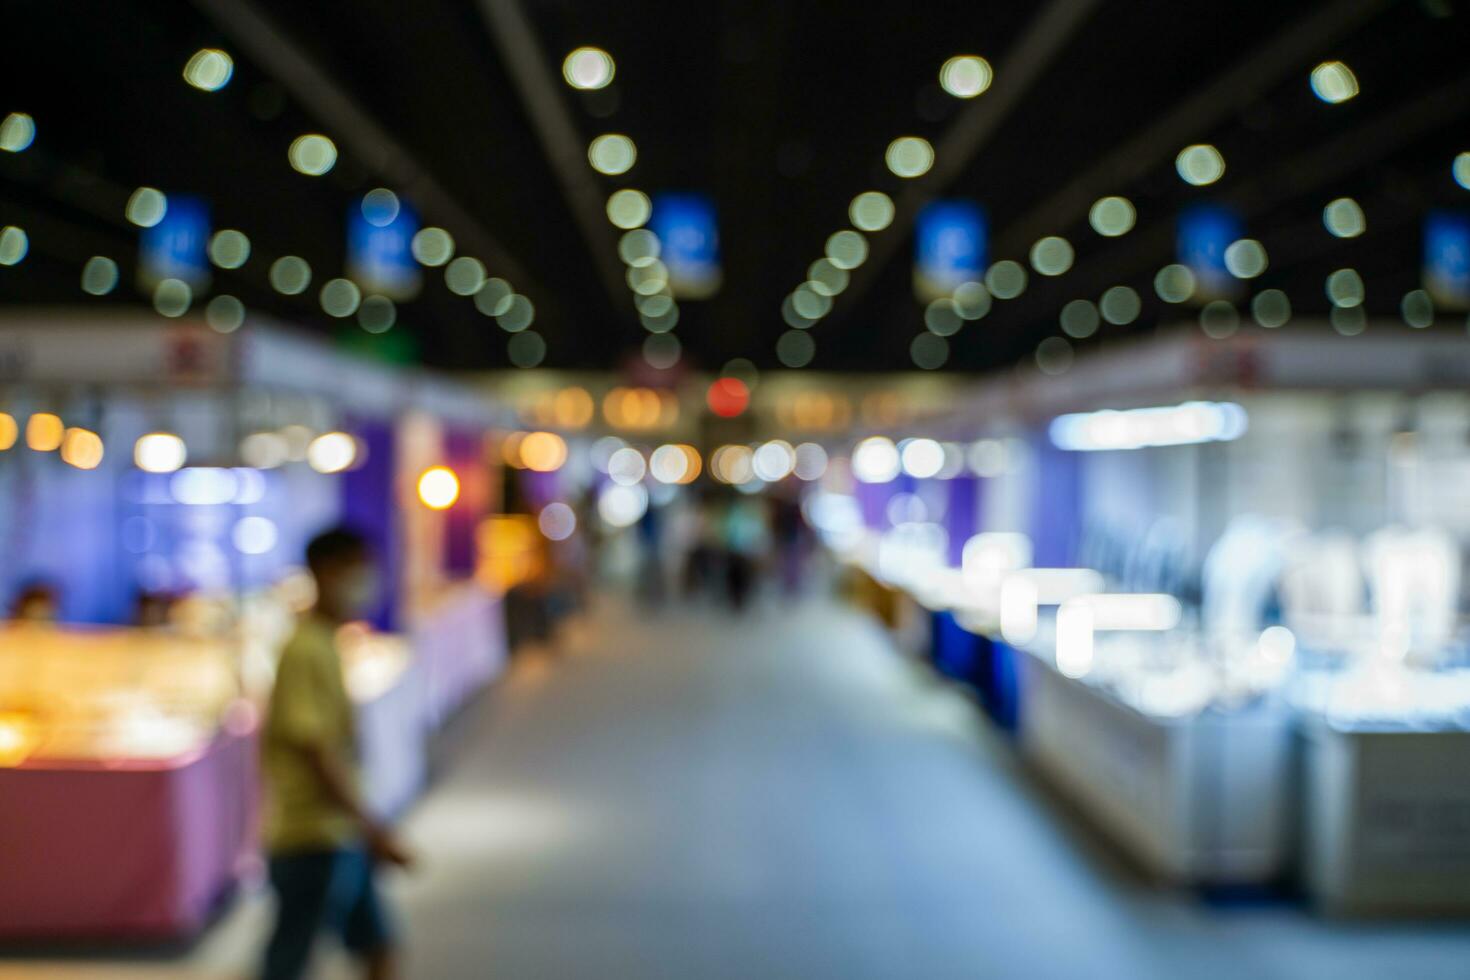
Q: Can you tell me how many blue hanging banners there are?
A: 6